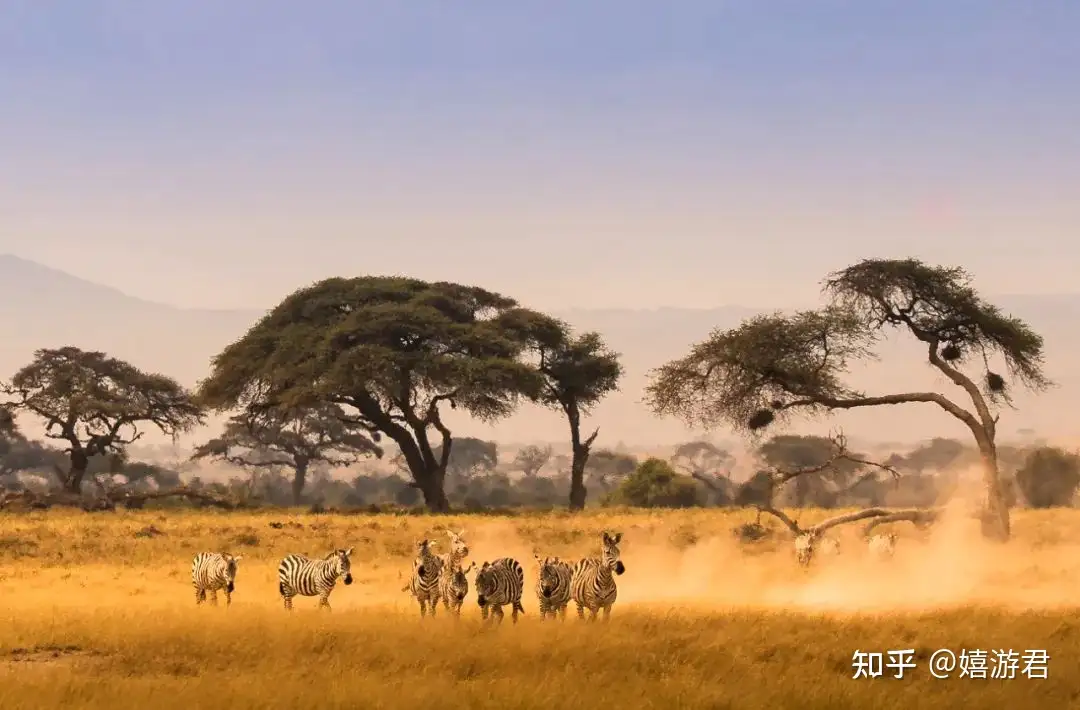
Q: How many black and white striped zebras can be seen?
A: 8